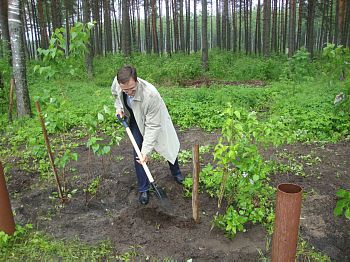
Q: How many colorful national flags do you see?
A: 0